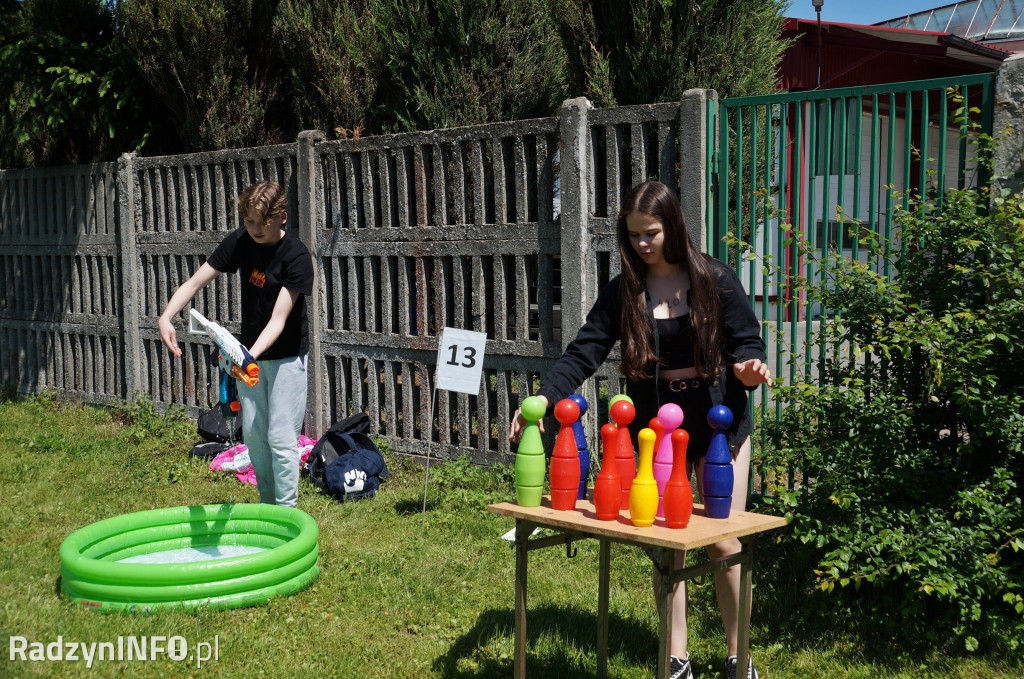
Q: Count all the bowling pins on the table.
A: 11